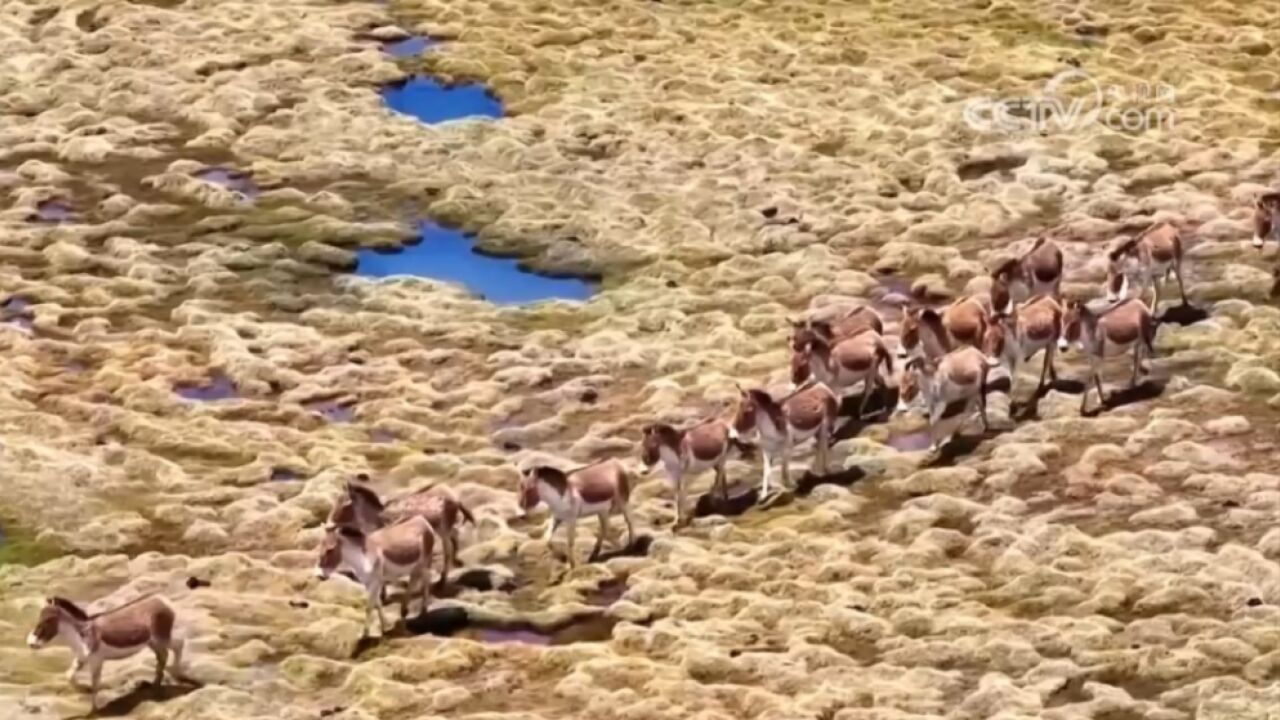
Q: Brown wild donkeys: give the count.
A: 15